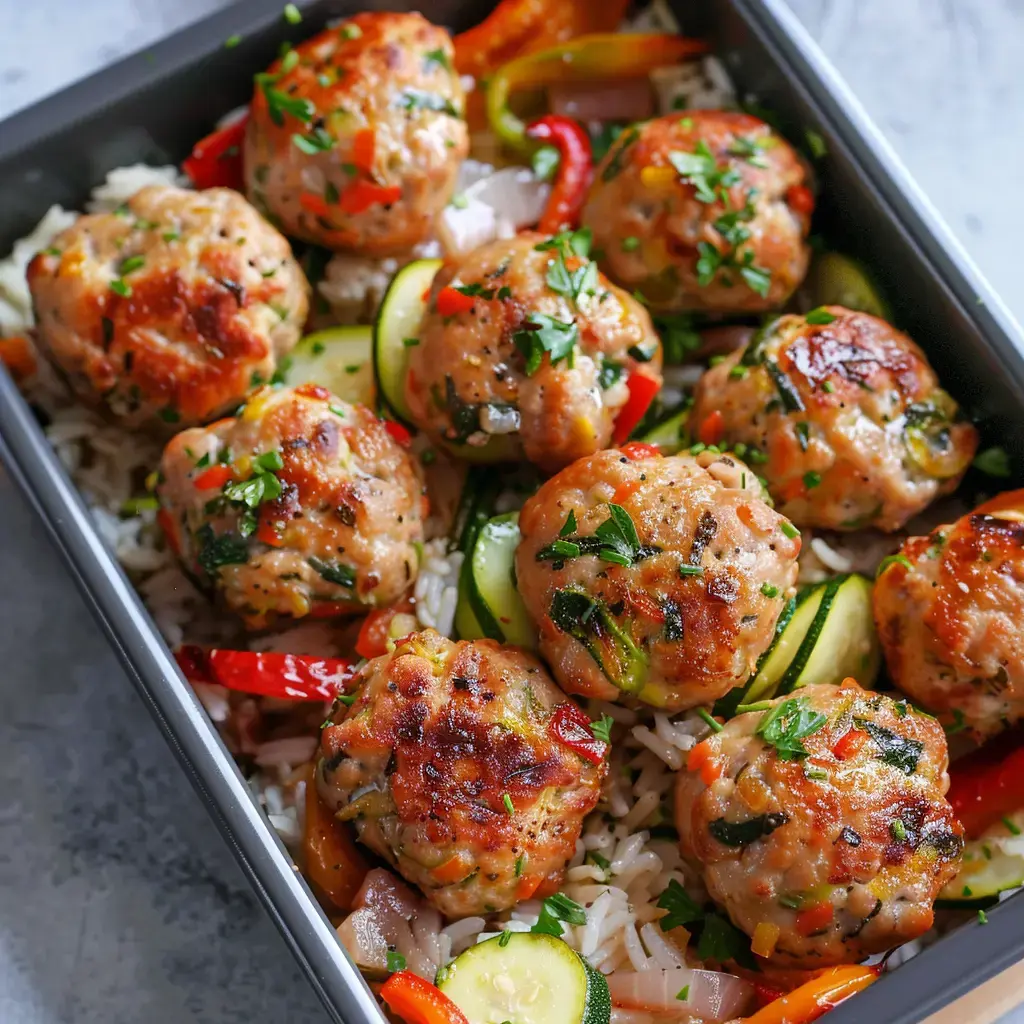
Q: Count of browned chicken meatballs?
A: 10